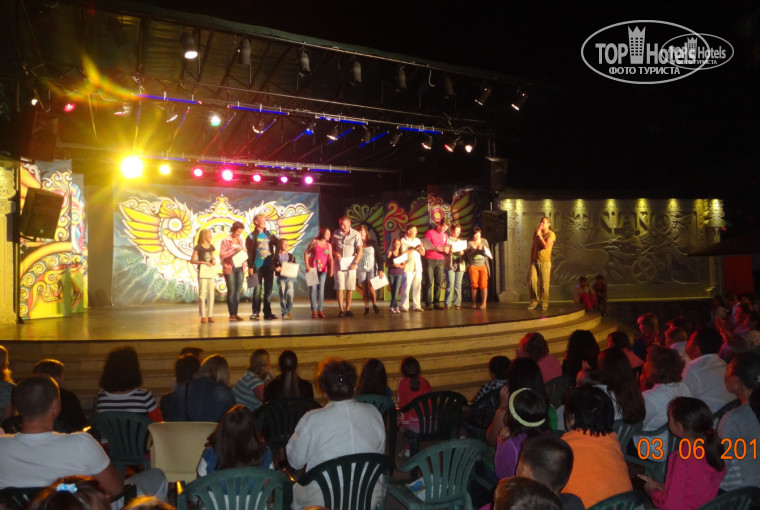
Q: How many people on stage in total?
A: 13